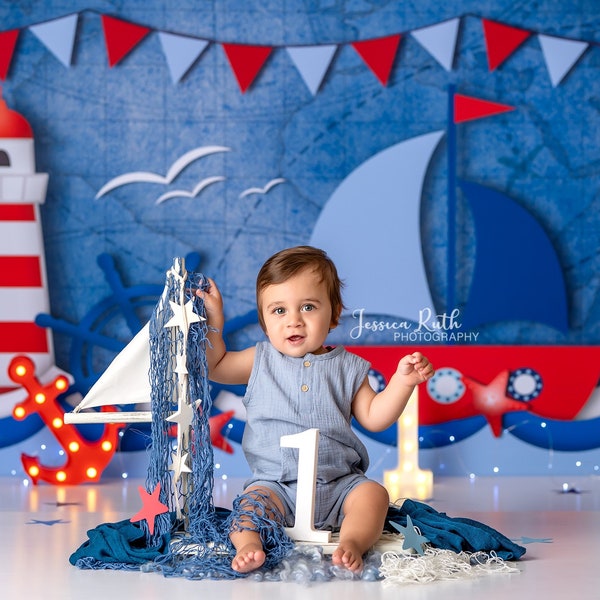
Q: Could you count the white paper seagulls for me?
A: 3